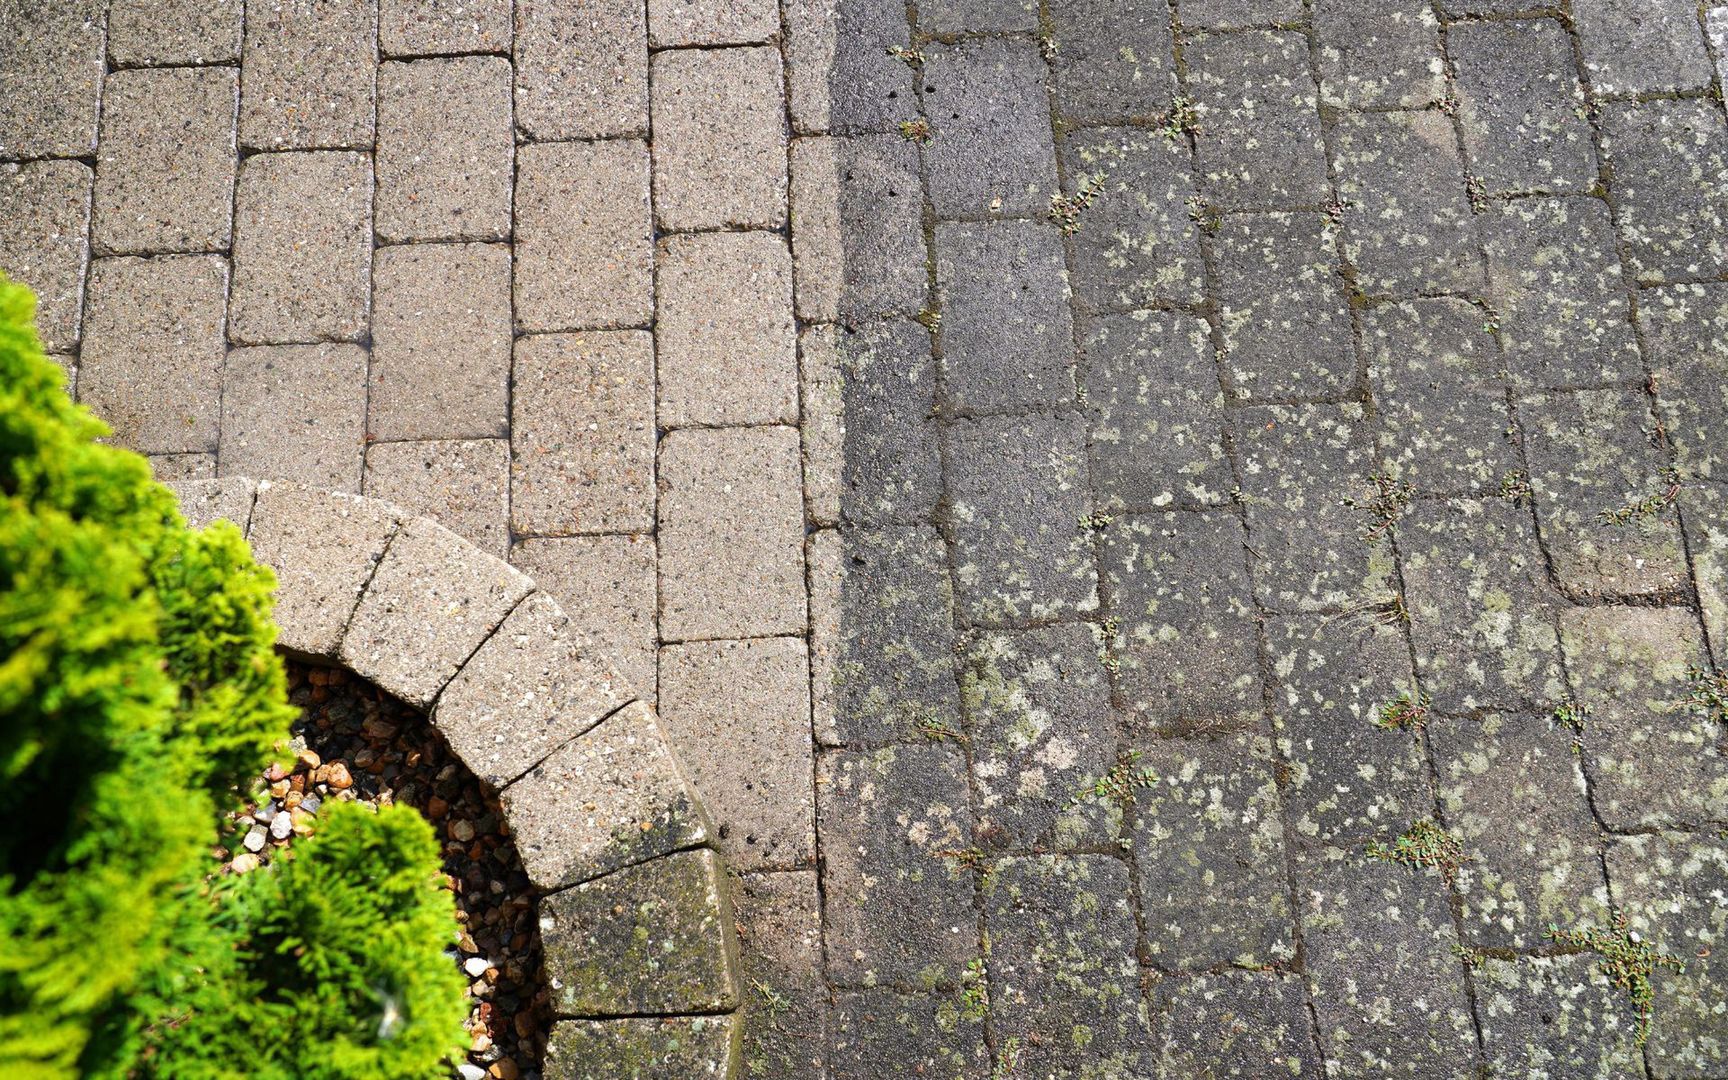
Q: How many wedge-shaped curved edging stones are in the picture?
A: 7